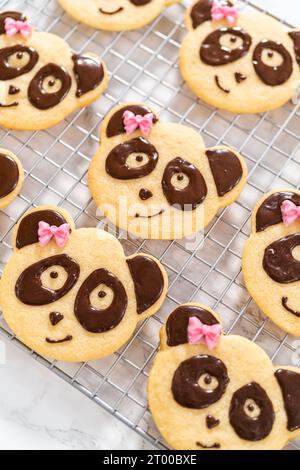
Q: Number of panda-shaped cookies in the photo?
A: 8